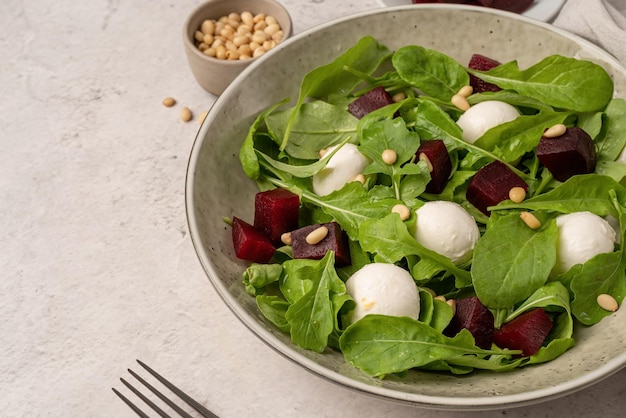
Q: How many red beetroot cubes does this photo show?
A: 10